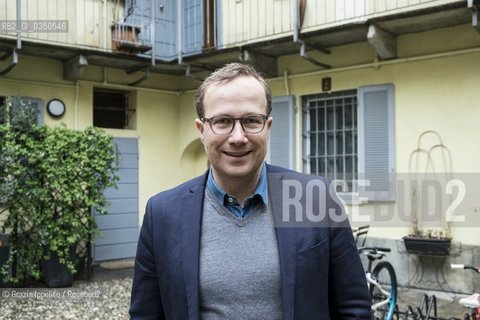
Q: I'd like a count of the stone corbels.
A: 3